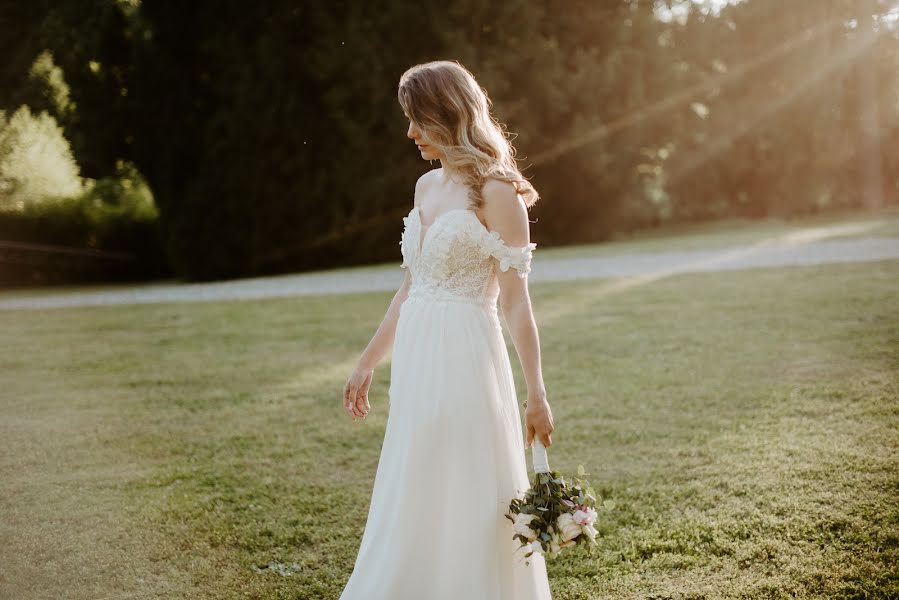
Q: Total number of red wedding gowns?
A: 0